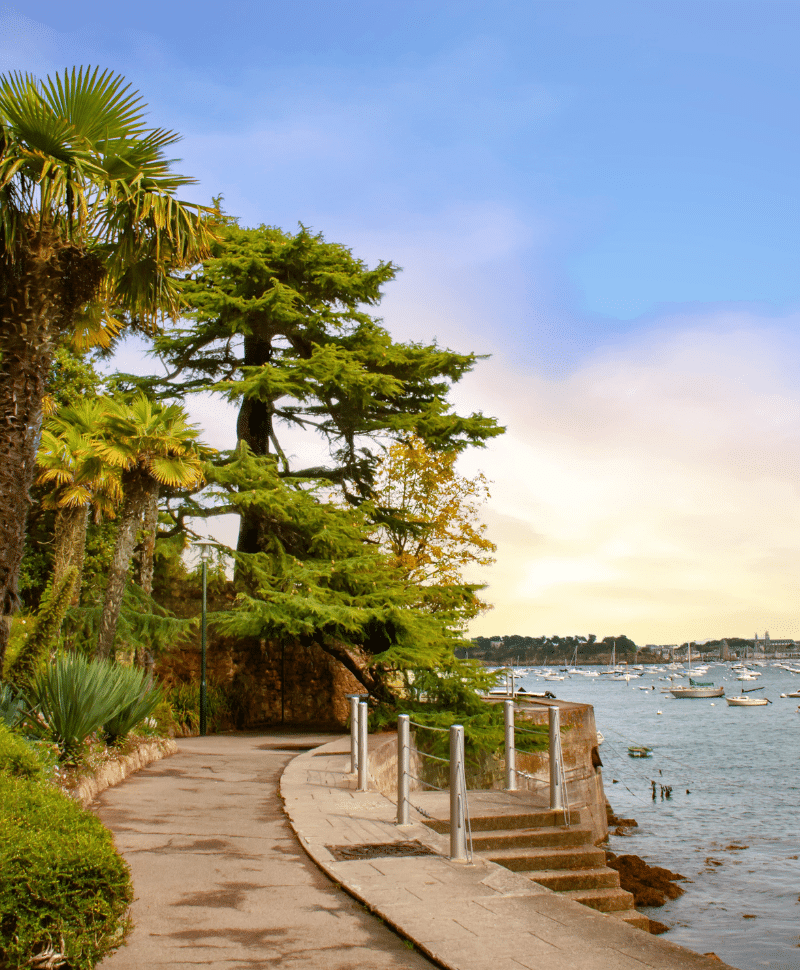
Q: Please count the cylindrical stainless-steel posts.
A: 6